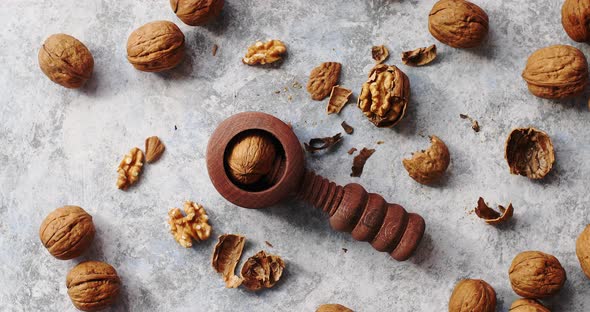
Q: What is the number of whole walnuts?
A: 14